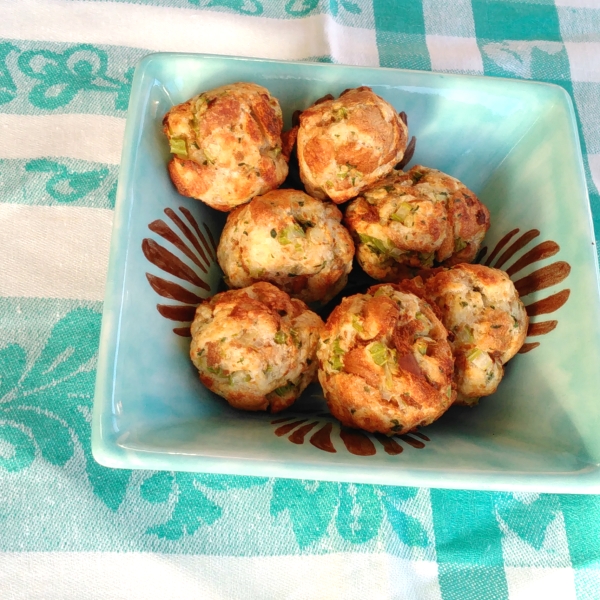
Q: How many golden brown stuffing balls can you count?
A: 7